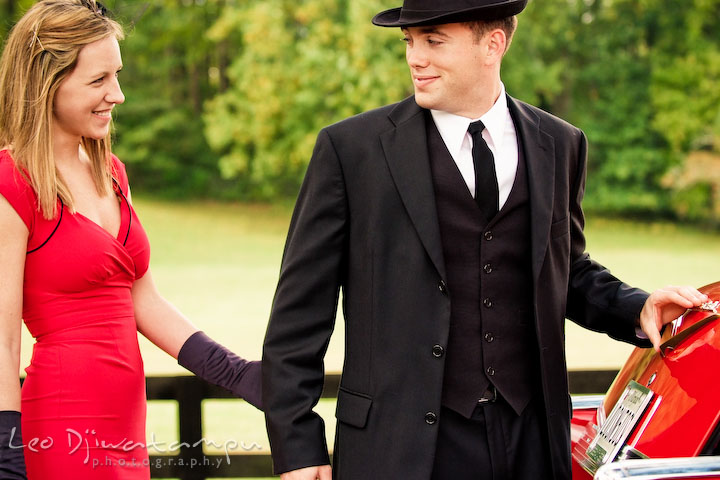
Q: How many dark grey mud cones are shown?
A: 0